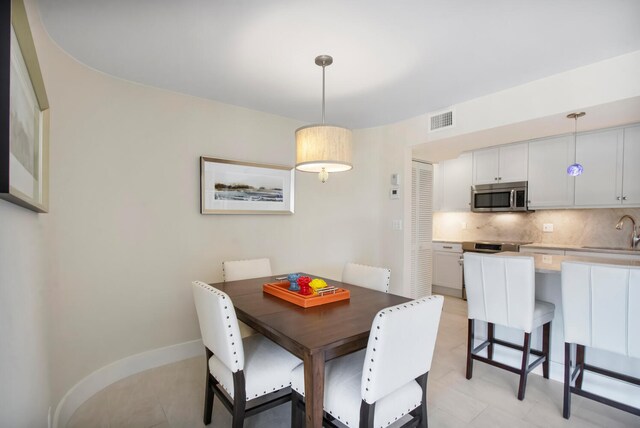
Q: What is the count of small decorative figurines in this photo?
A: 3